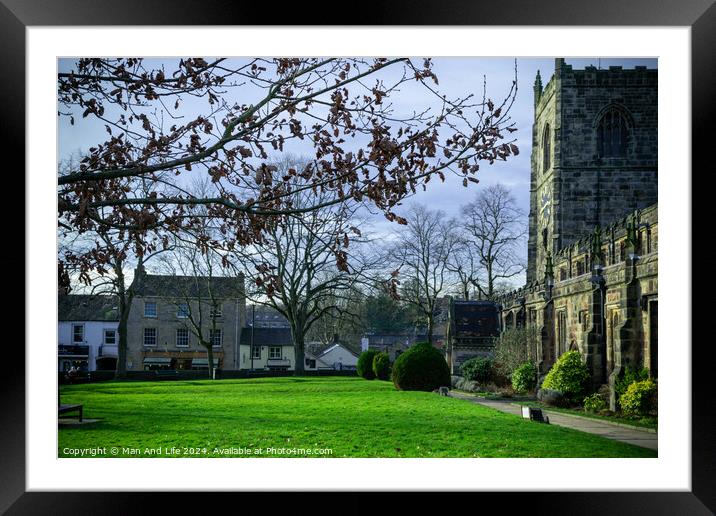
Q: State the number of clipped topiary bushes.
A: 3